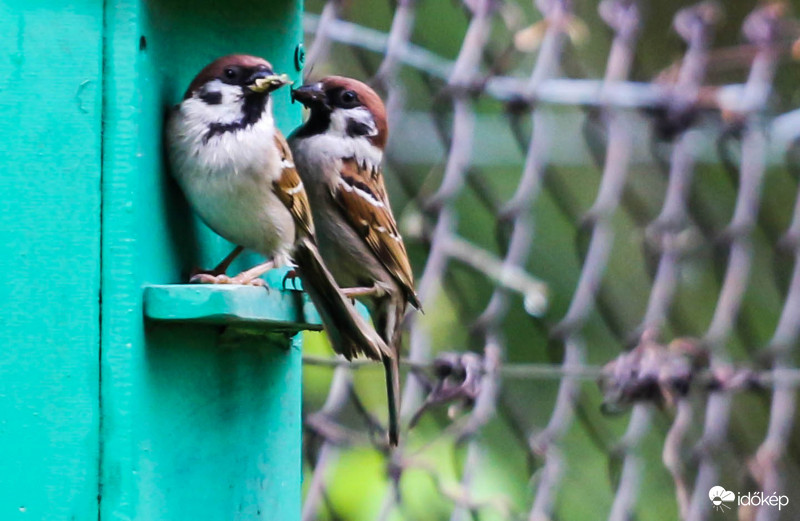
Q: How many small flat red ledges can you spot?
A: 0